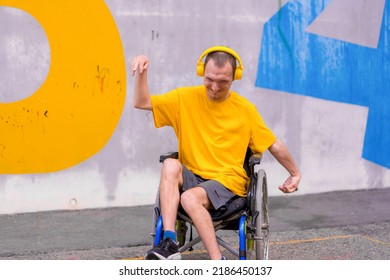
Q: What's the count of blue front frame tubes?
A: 2